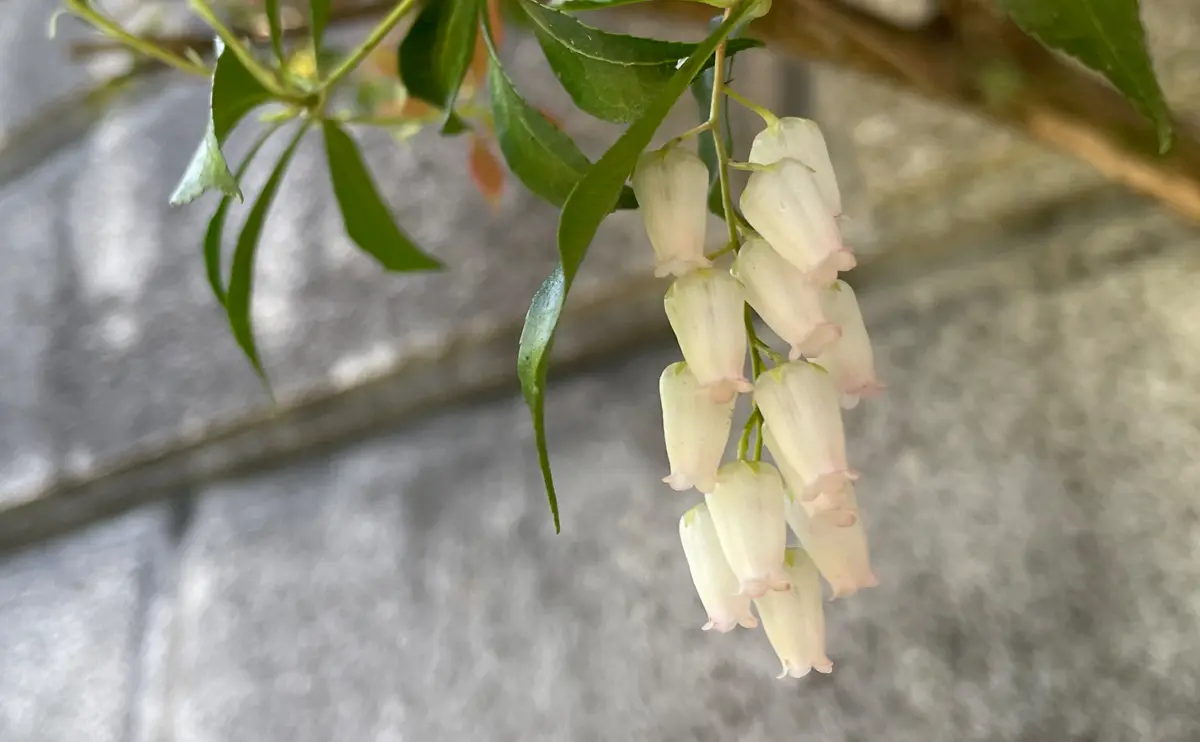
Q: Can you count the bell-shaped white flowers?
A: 13